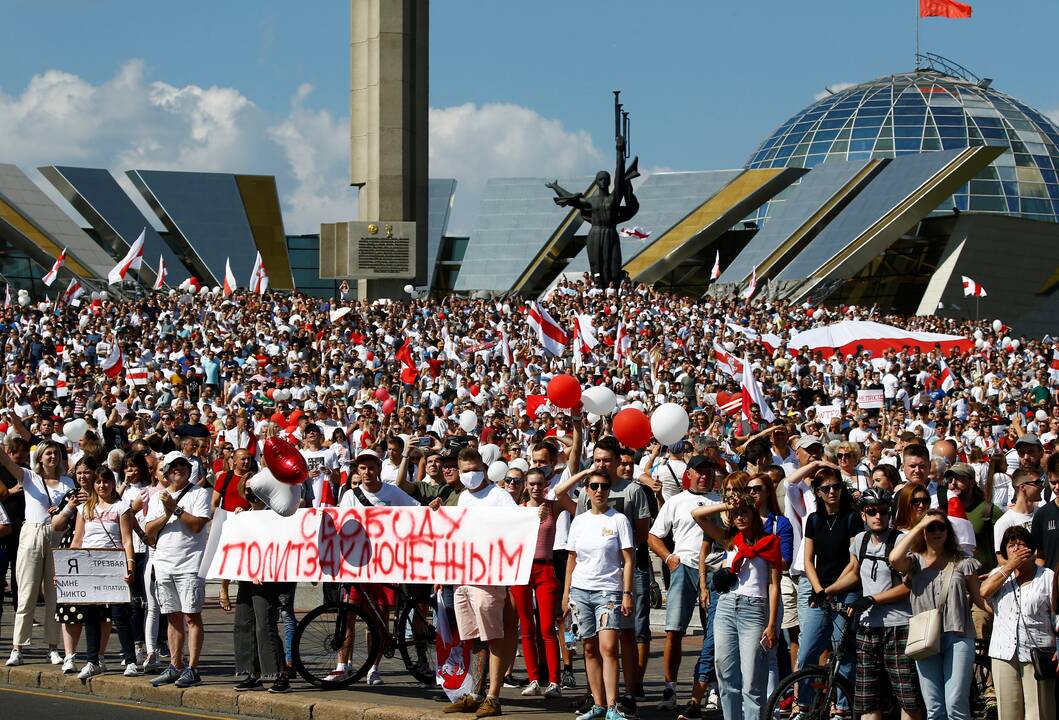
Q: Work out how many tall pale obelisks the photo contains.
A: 1